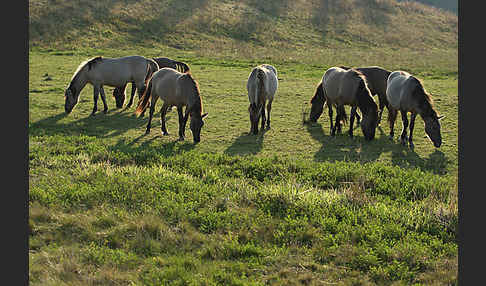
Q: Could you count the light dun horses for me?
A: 5